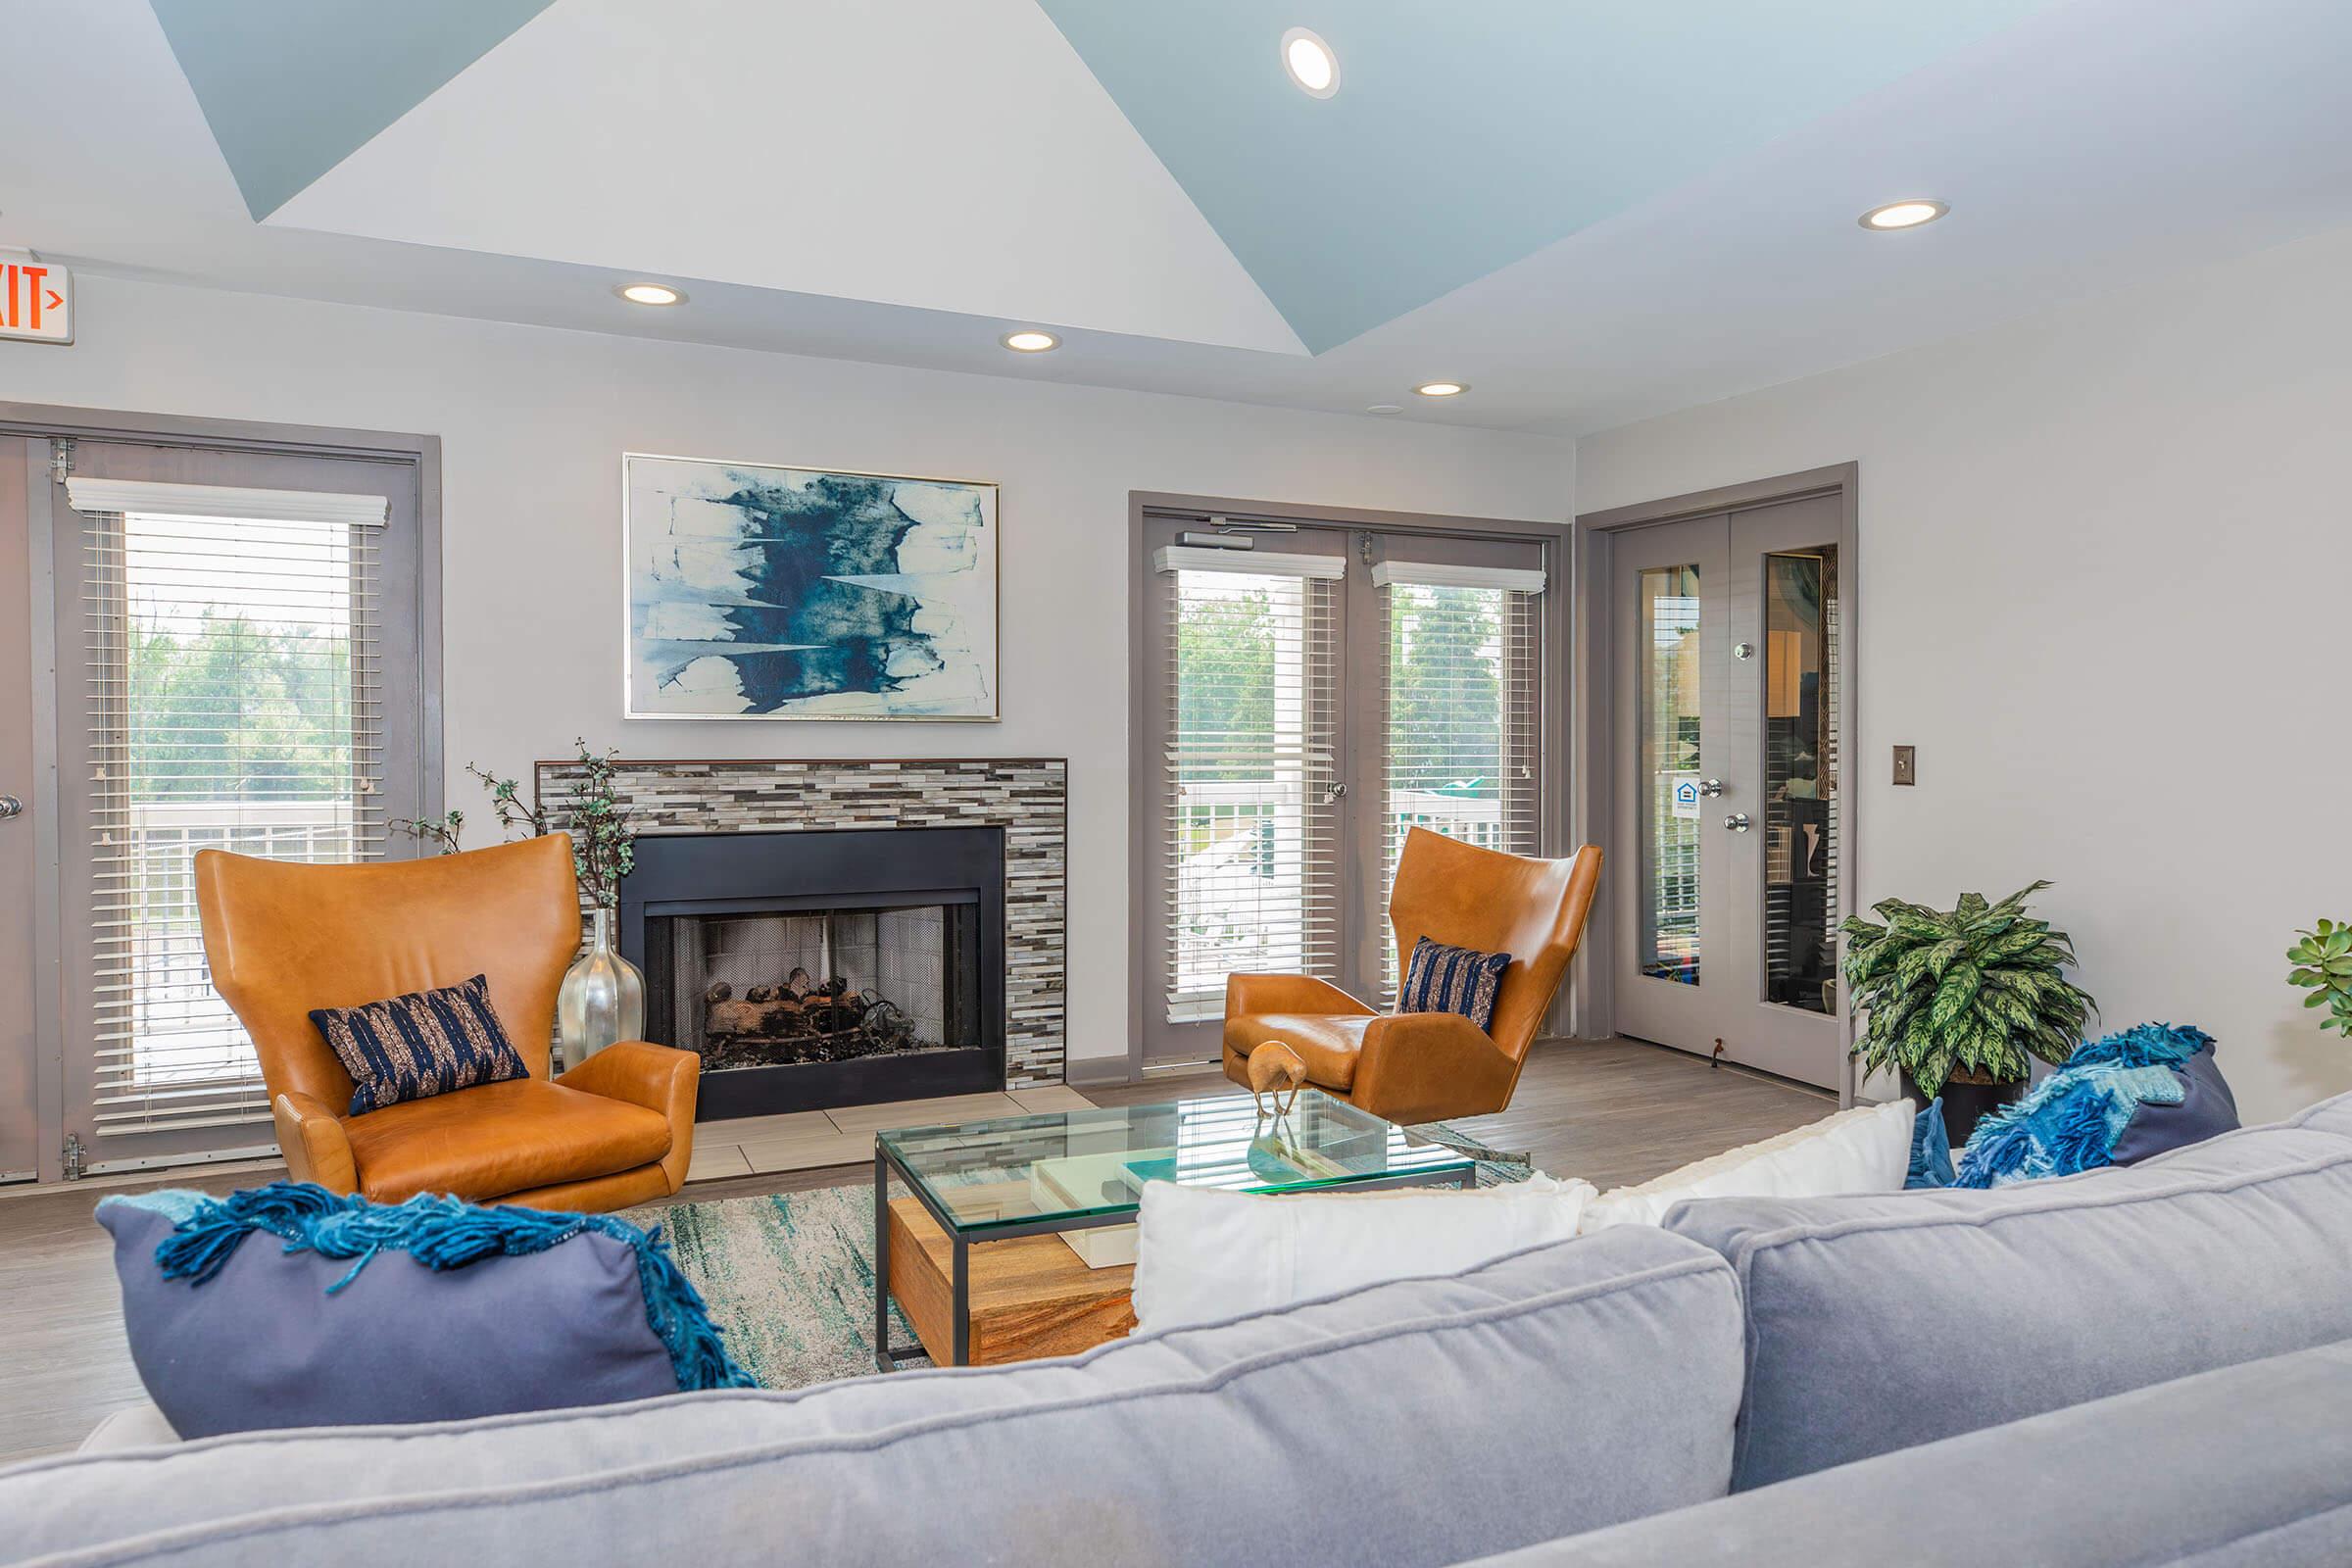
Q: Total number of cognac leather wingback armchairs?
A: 2